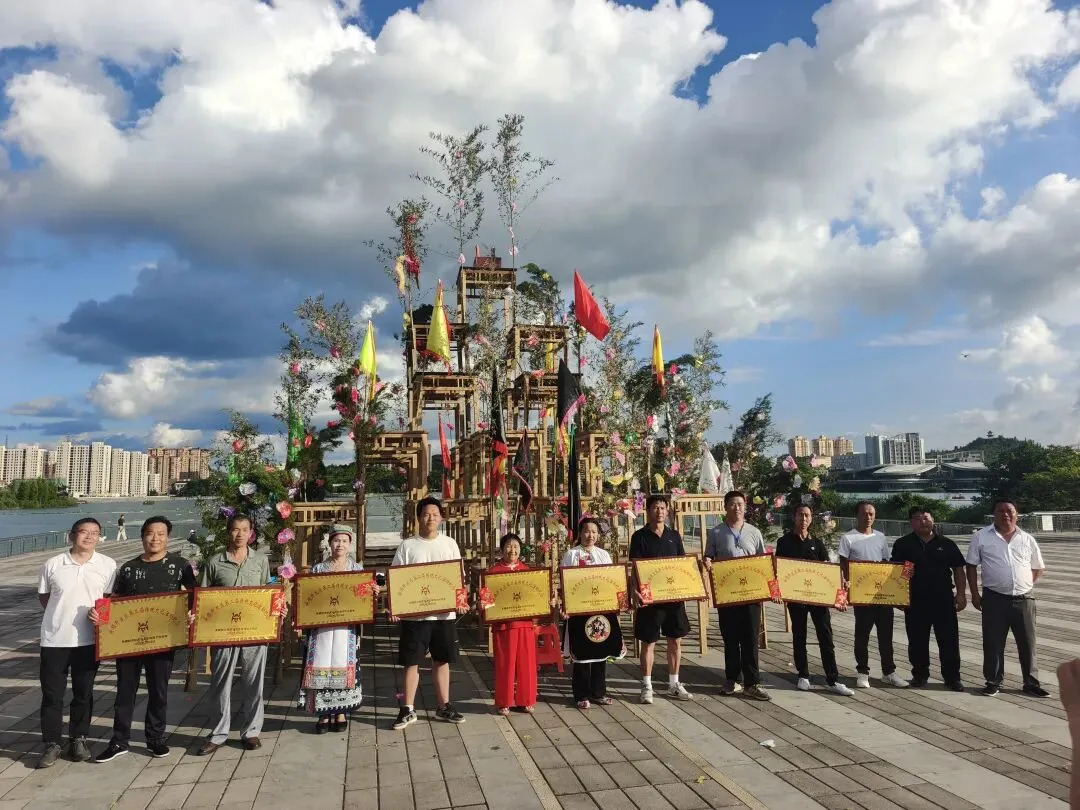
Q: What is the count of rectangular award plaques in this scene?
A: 10